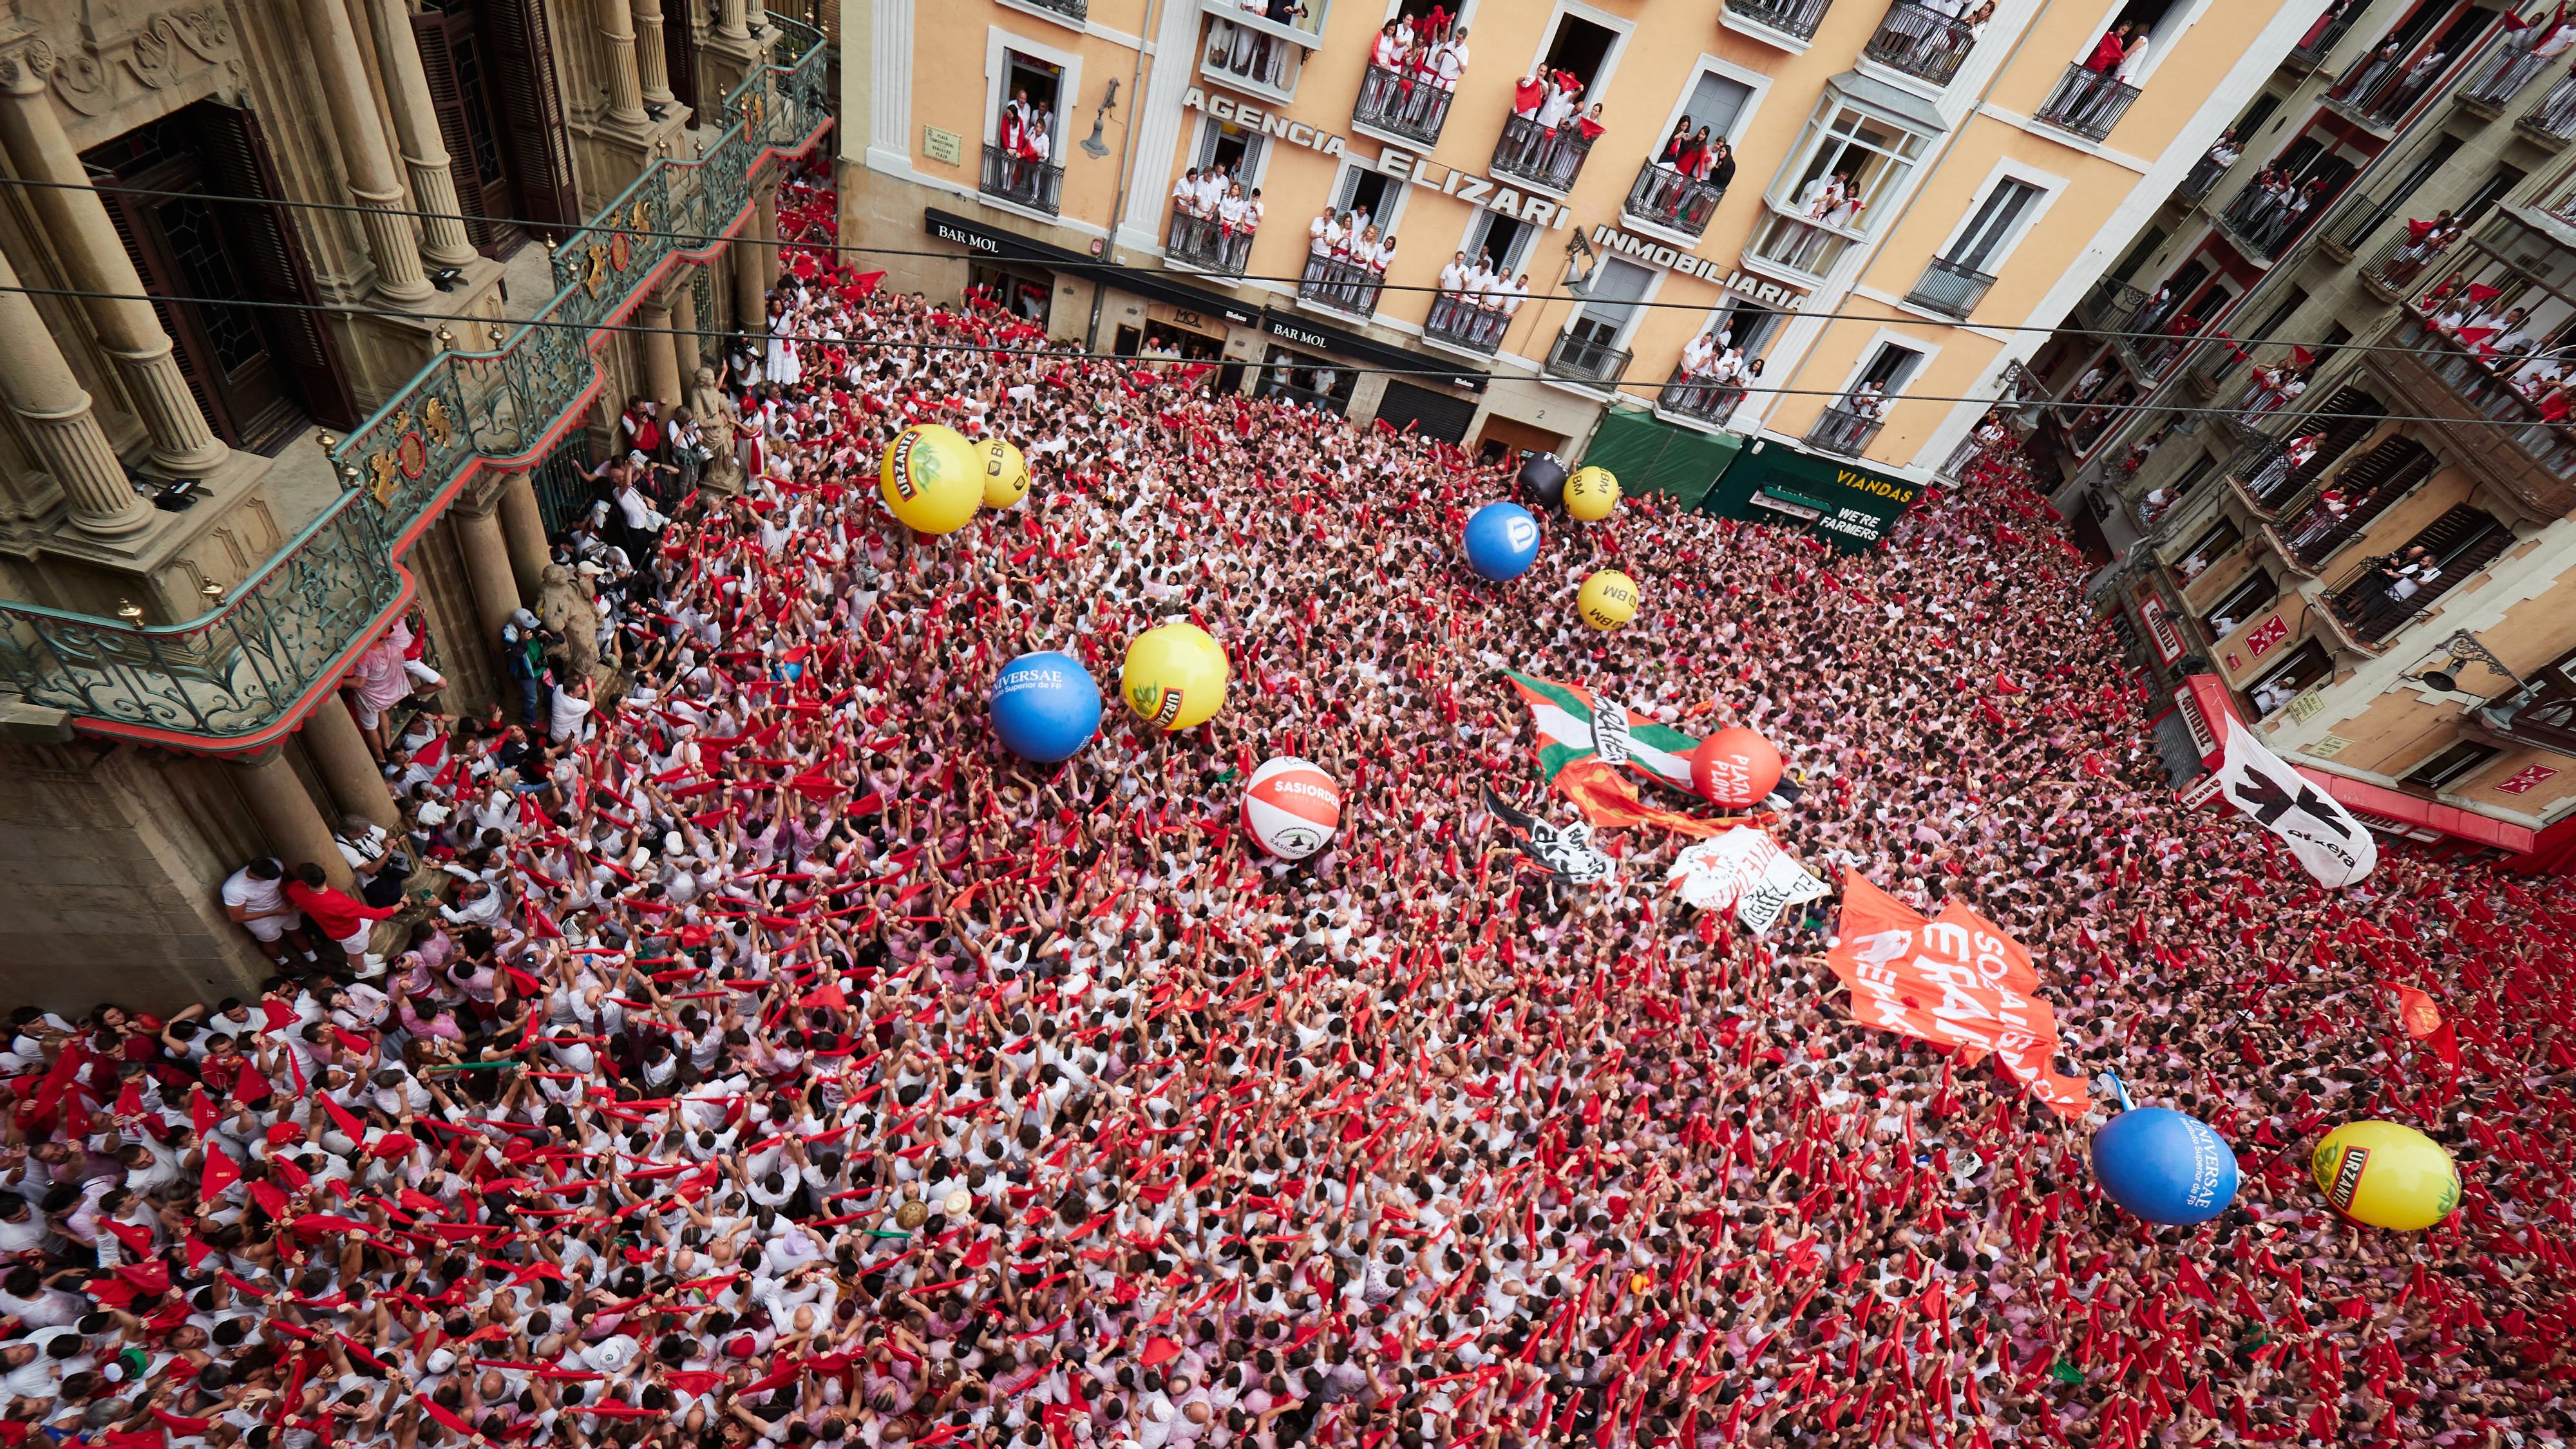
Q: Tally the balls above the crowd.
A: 12